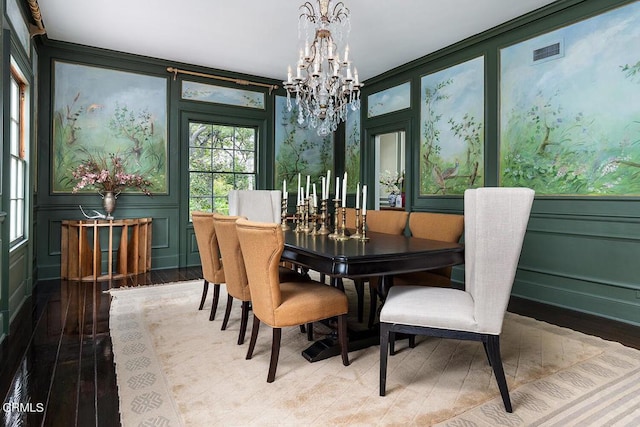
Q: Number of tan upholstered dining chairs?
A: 6